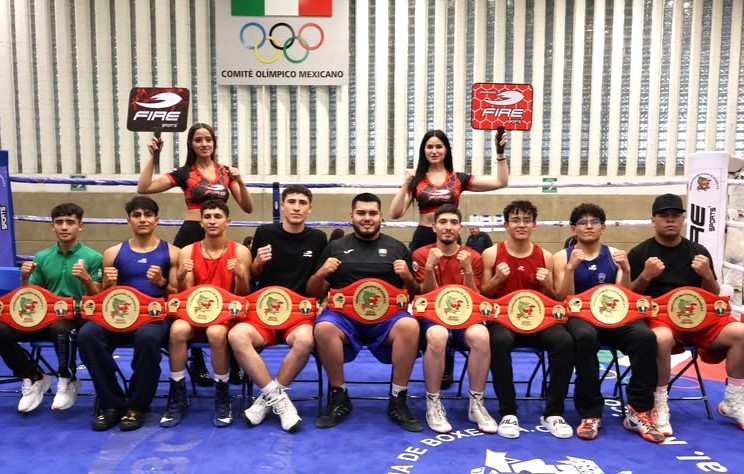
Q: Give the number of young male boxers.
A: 9